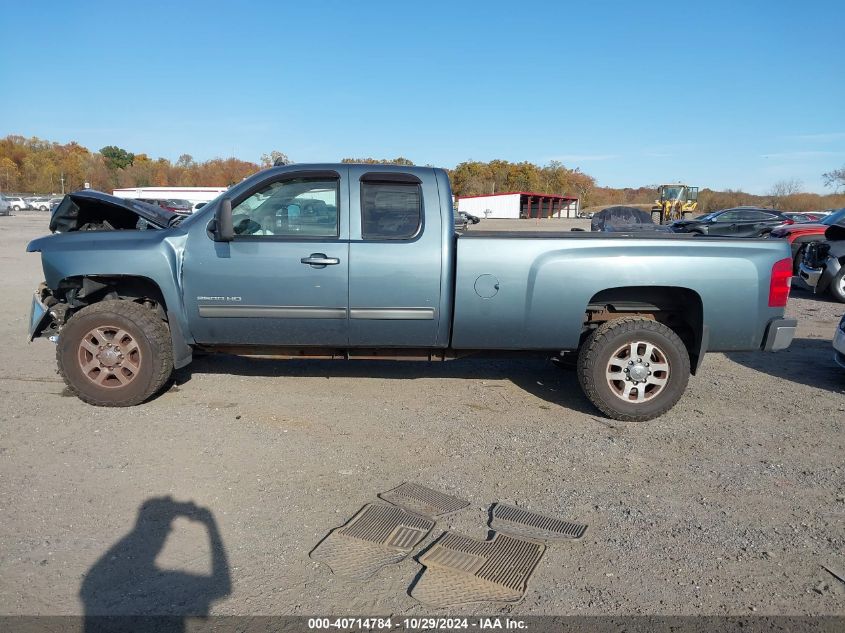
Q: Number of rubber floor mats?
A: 4